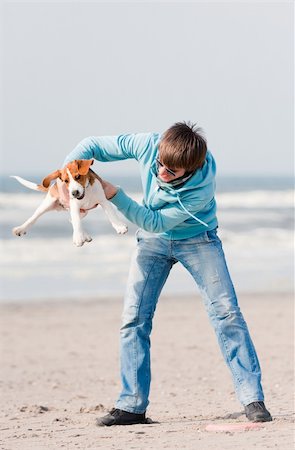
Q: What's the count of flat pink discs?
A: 1